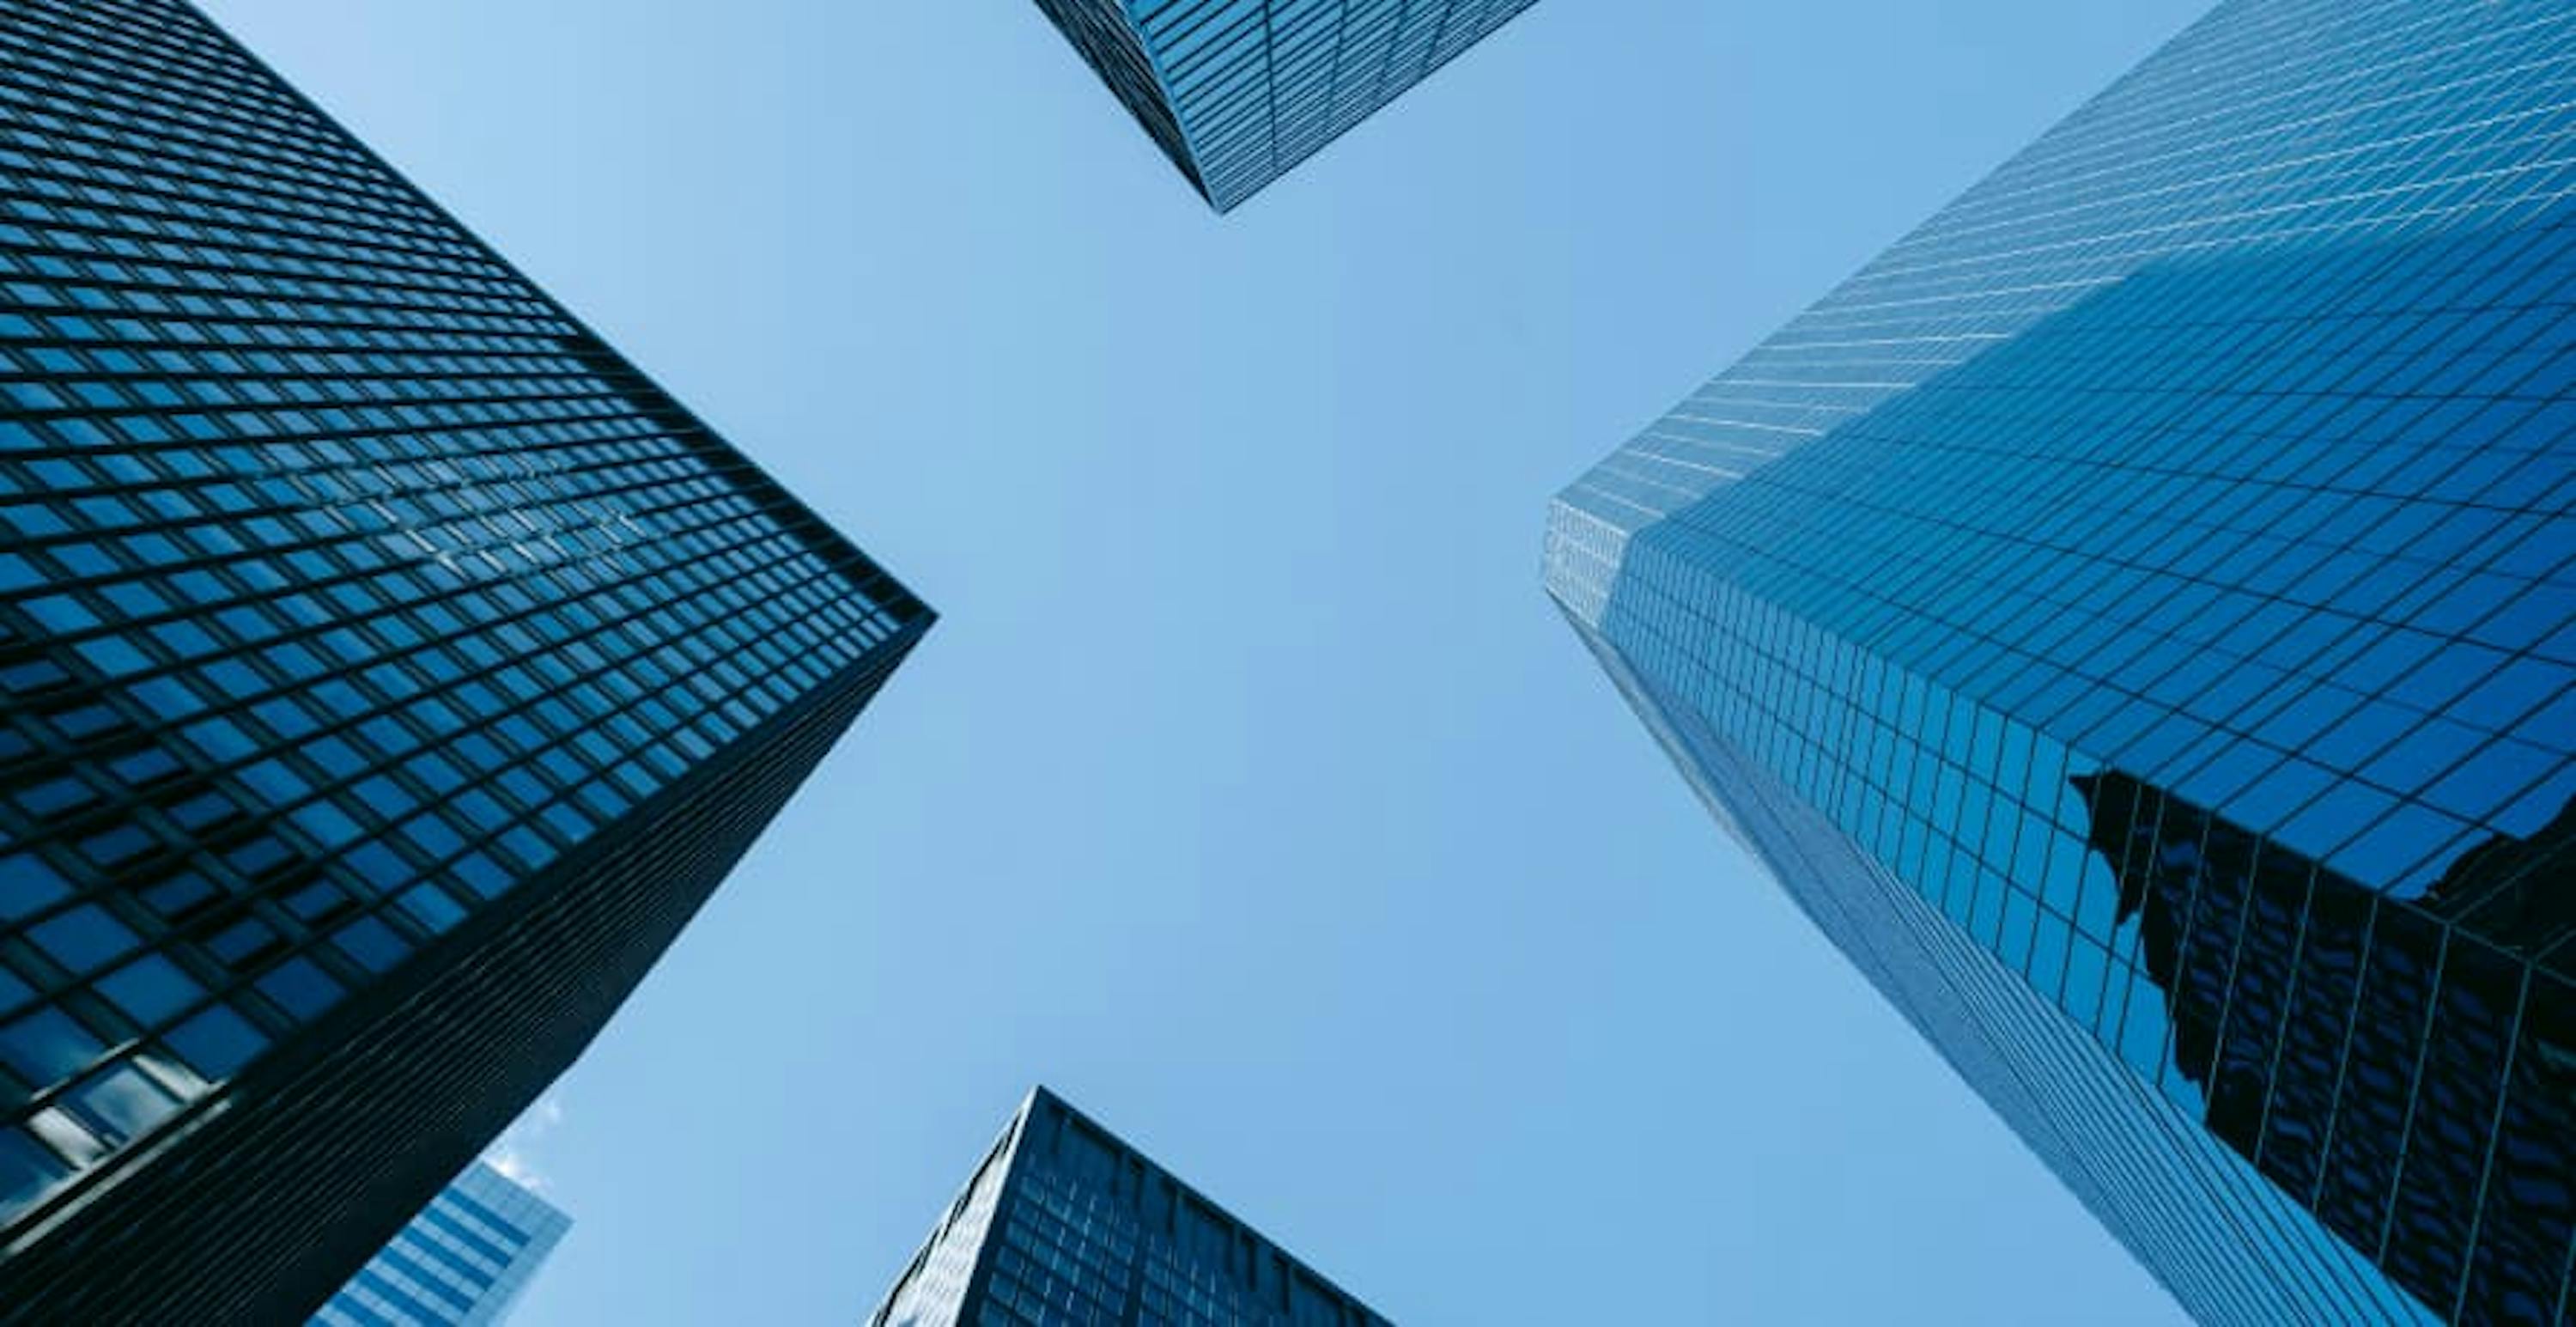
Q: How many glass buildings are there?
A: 5